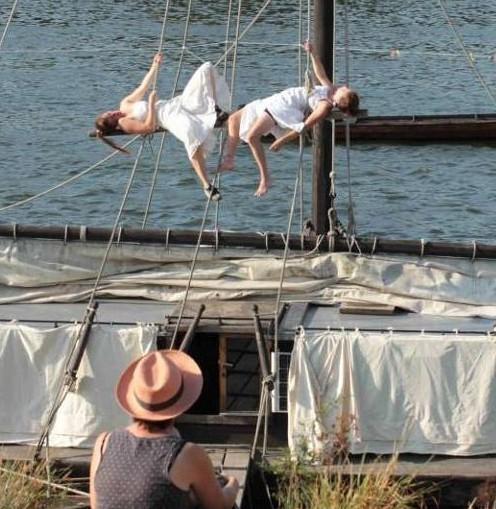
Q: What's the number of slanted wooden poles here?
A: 3